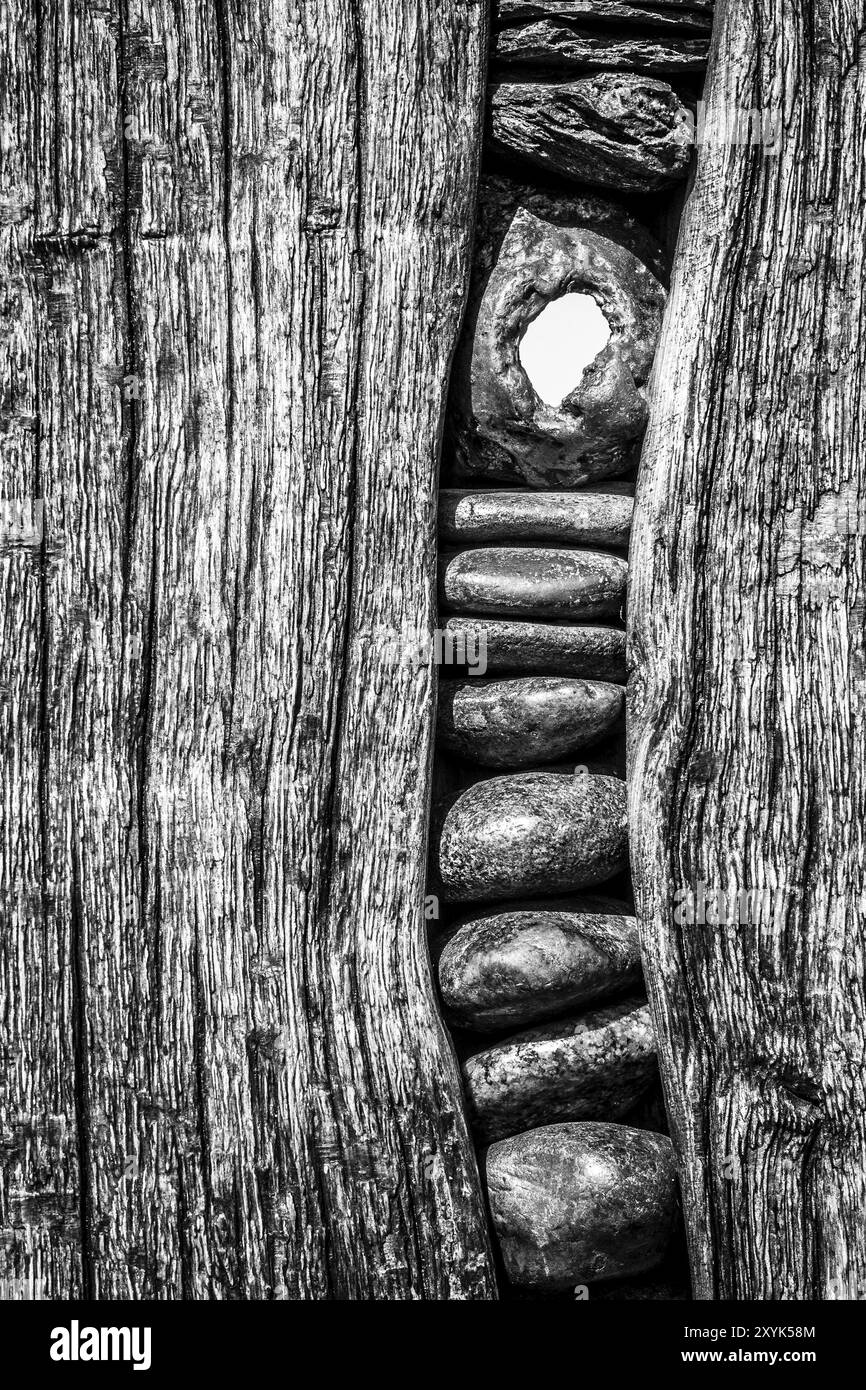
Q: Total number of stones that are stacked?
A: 12